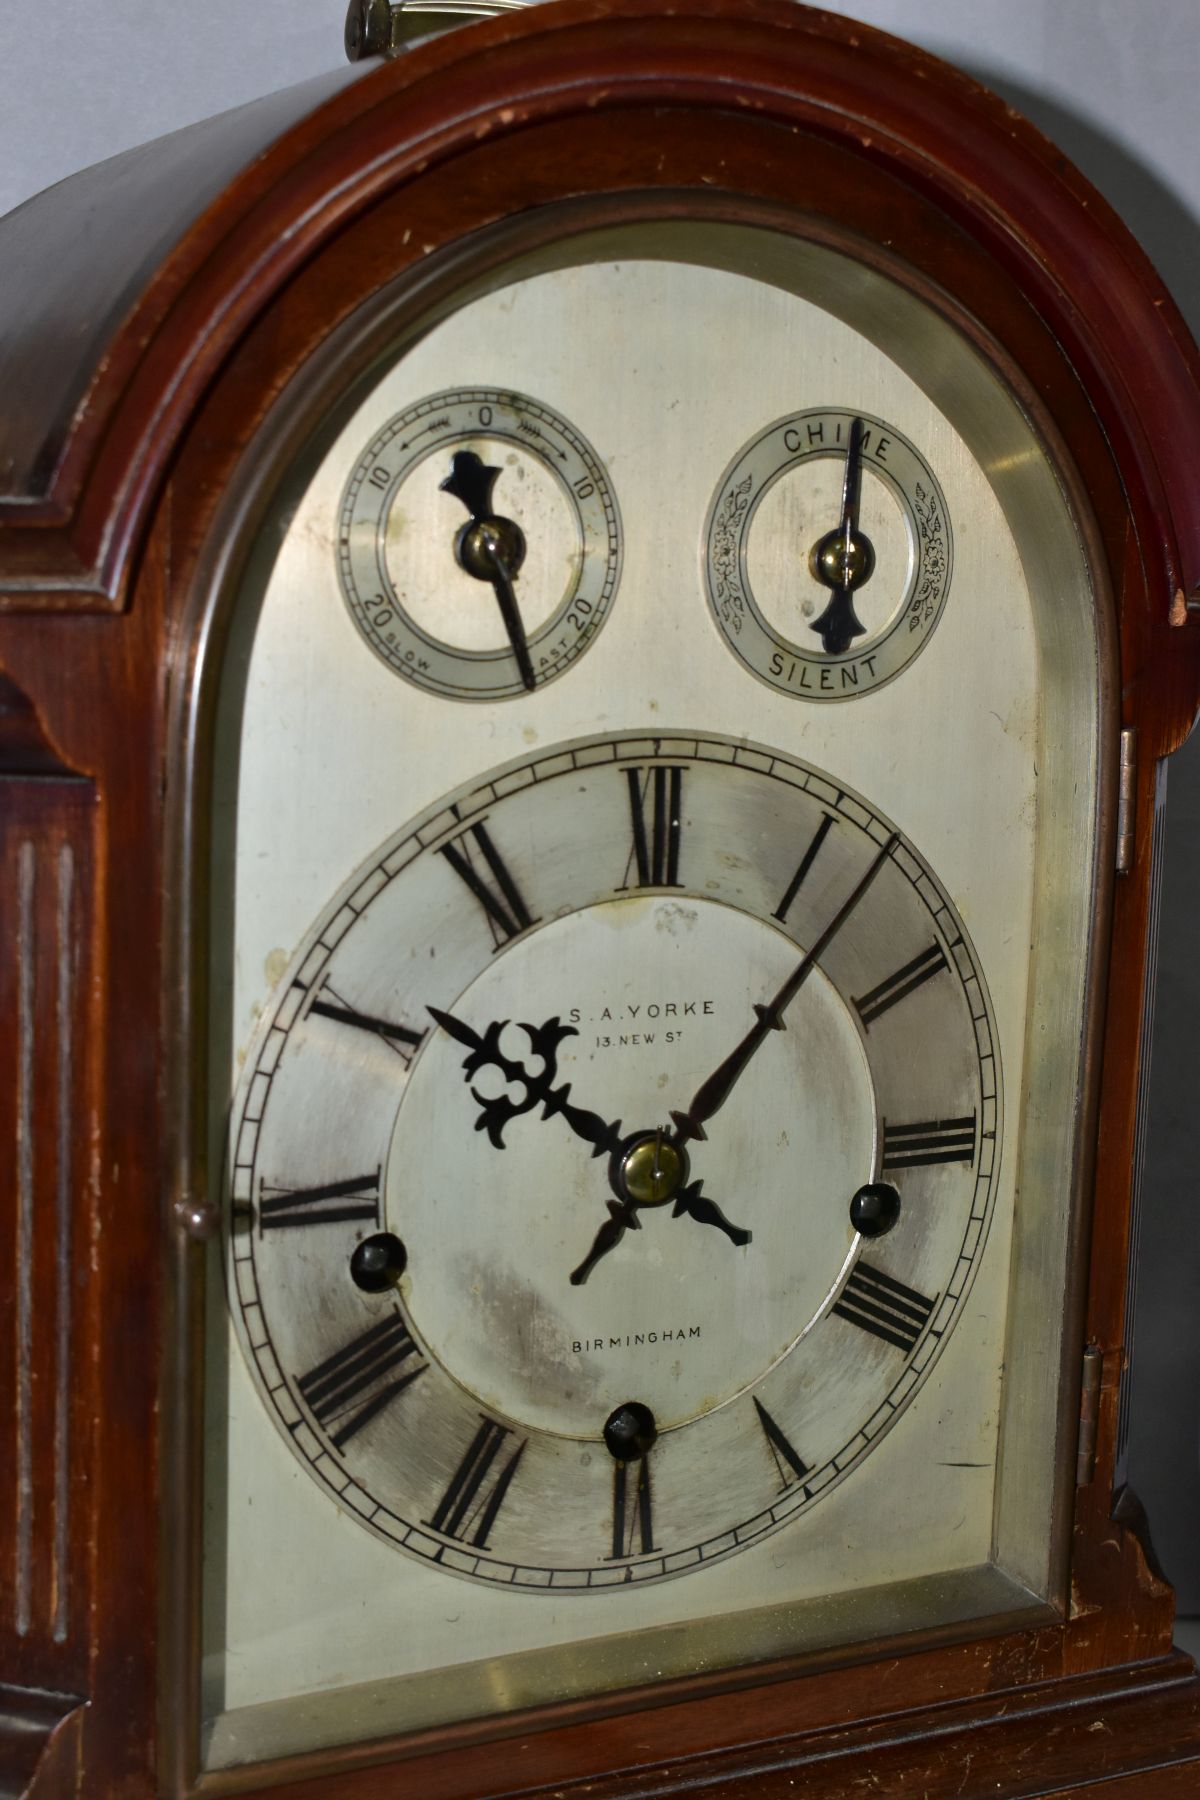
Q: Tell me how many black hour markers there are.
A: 12